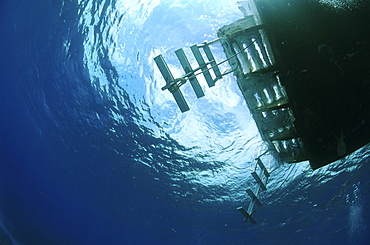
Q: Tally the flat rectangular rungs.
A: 8